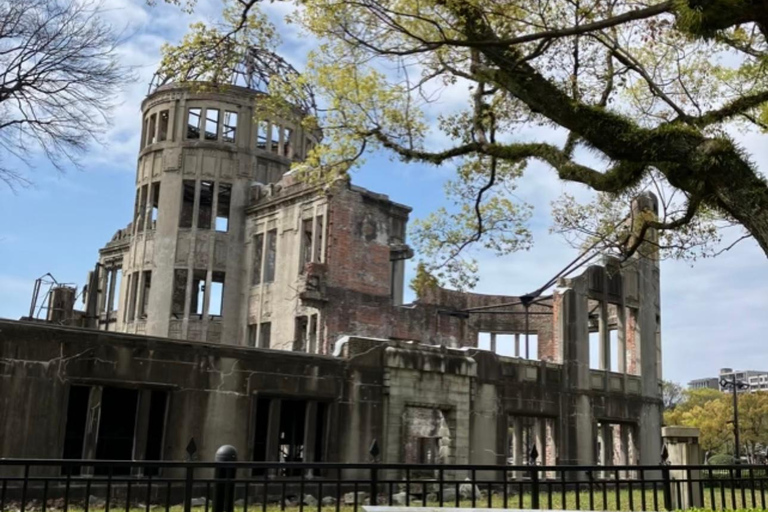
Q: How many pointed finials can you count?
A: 4